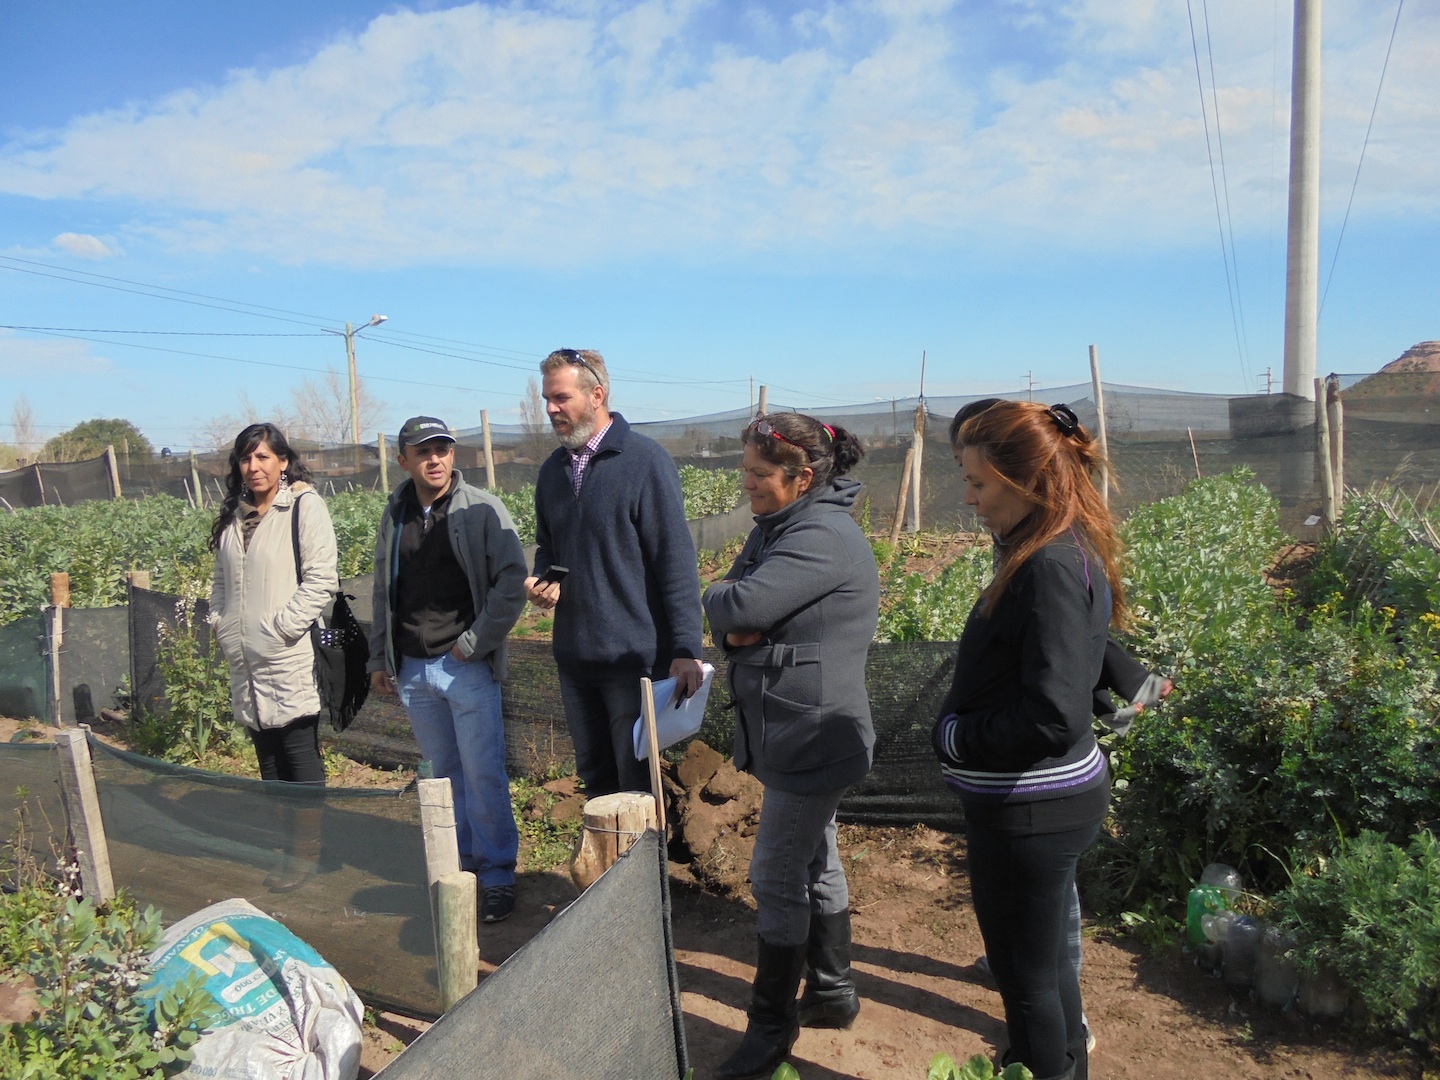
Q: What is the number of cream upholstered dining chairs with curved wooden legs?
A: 0